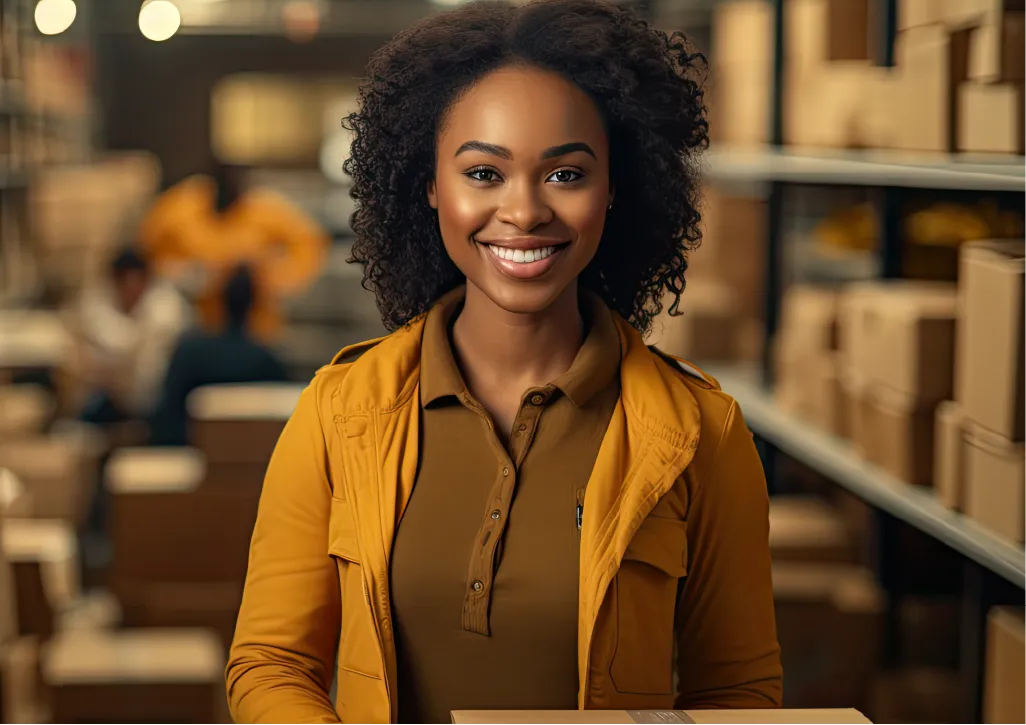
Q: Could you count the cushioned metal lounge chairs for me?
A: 0